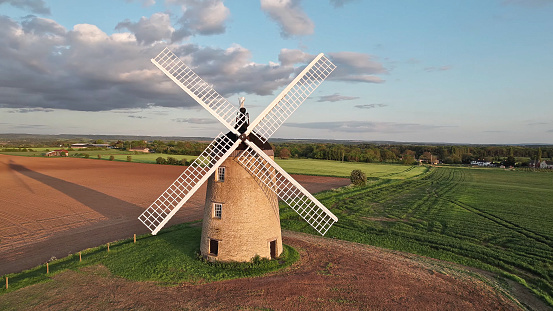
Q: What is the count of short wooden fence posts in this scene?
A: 5